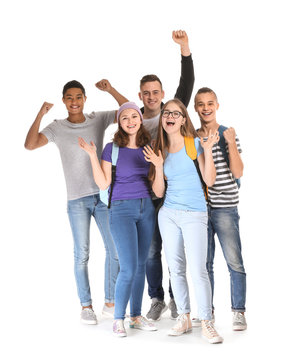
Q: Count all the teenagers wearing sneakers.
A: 5